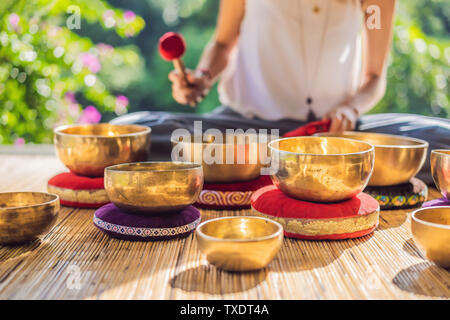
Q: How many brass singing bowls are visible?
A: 9